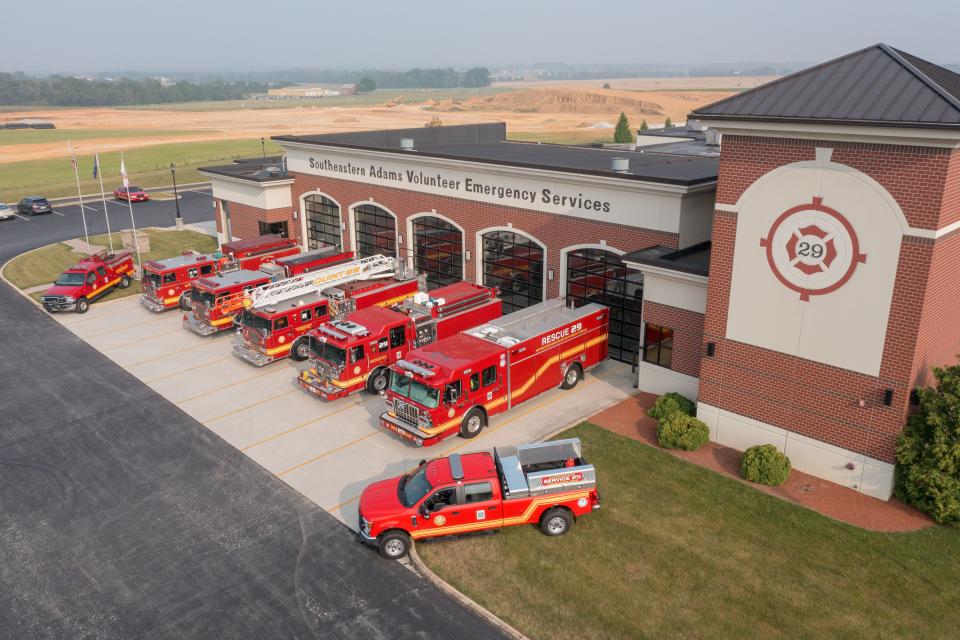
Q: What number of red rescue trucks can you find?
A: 7